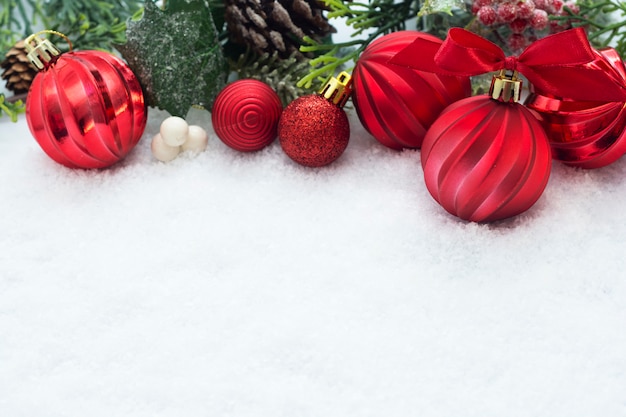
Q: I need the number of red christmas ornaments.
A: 6